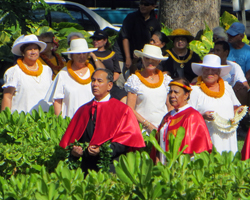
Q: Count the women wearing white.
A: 4